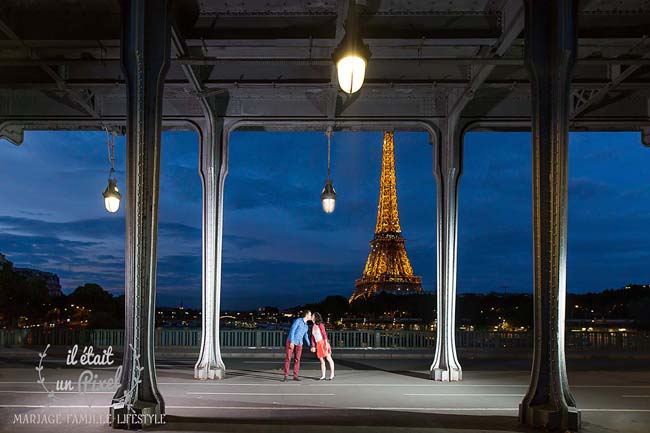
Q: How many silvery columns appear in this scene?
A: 4